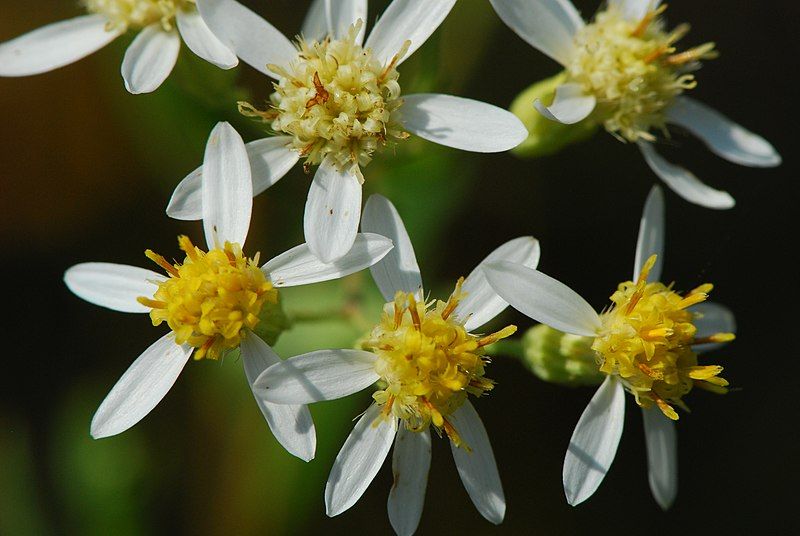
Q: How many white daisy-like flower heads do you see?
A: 6